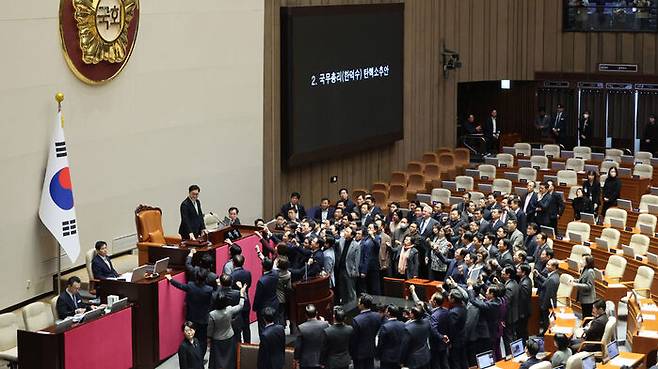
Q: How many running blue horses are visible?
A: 0